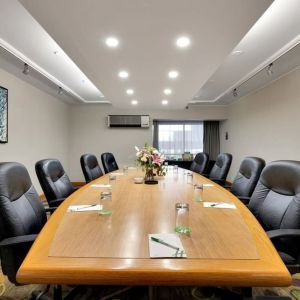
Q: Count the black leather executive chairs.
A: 8